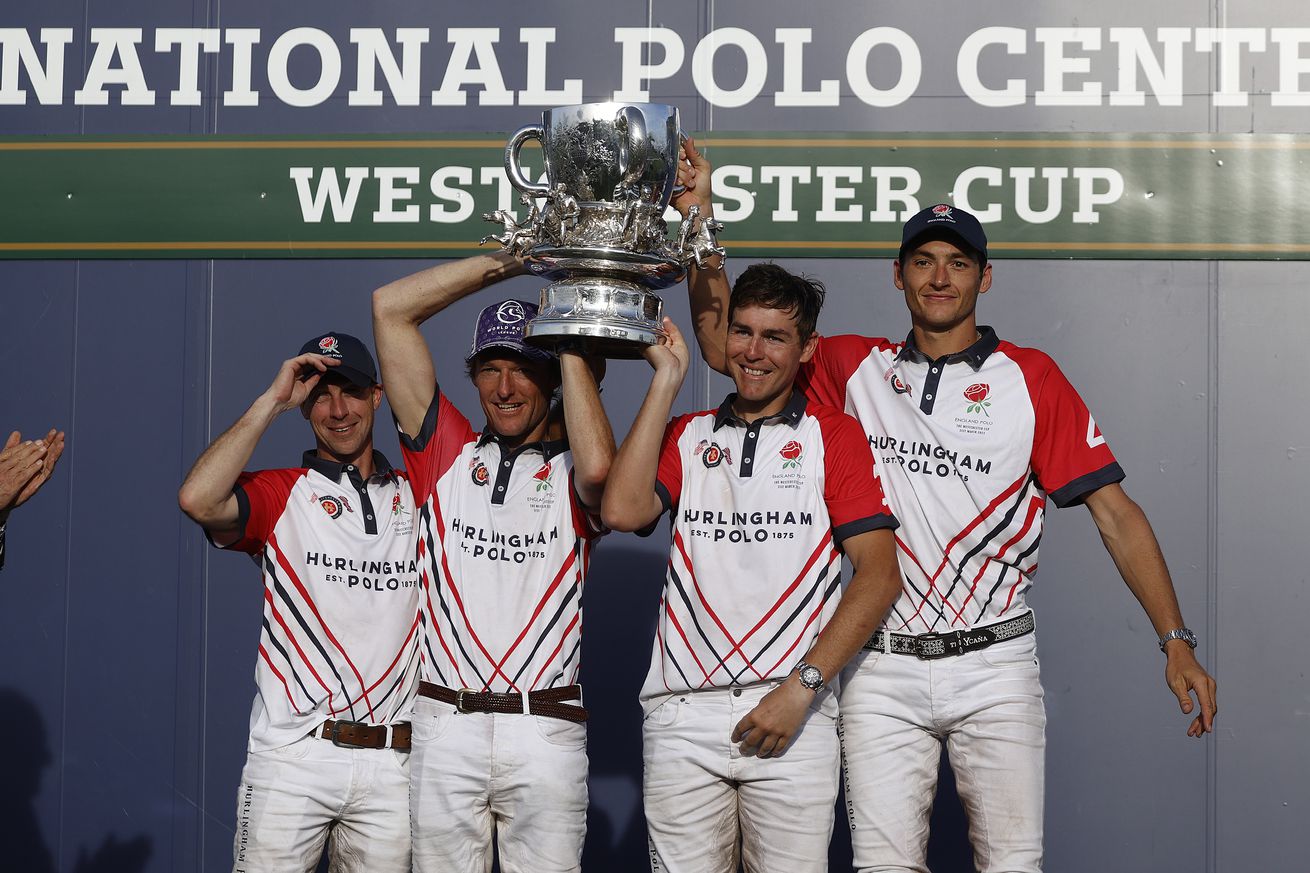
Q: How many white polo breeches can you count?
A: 4